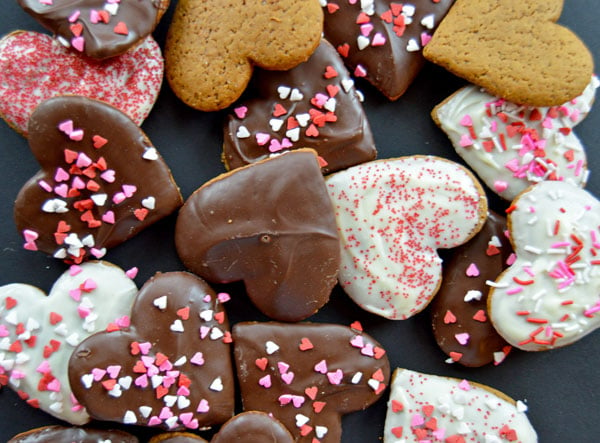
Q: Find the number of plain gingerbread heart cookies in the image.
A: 2